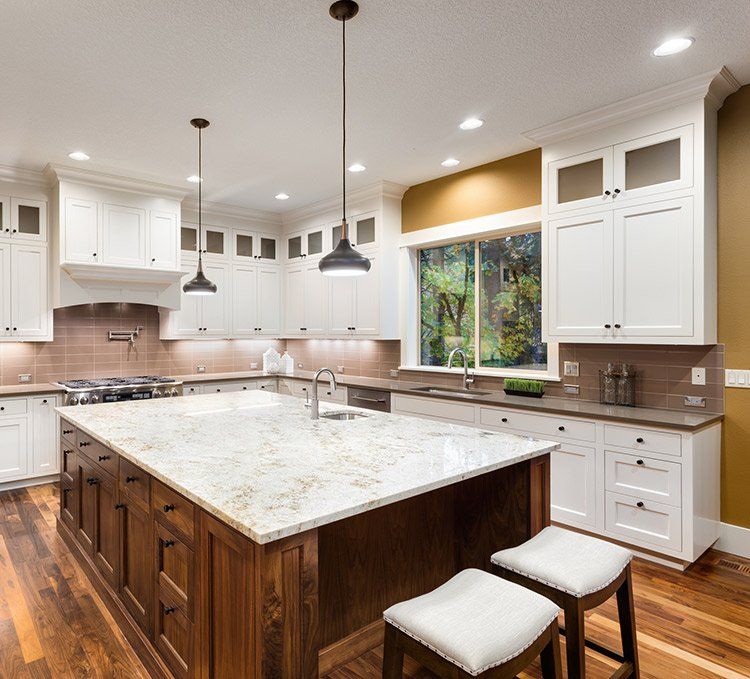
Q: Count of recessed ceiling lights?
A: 7